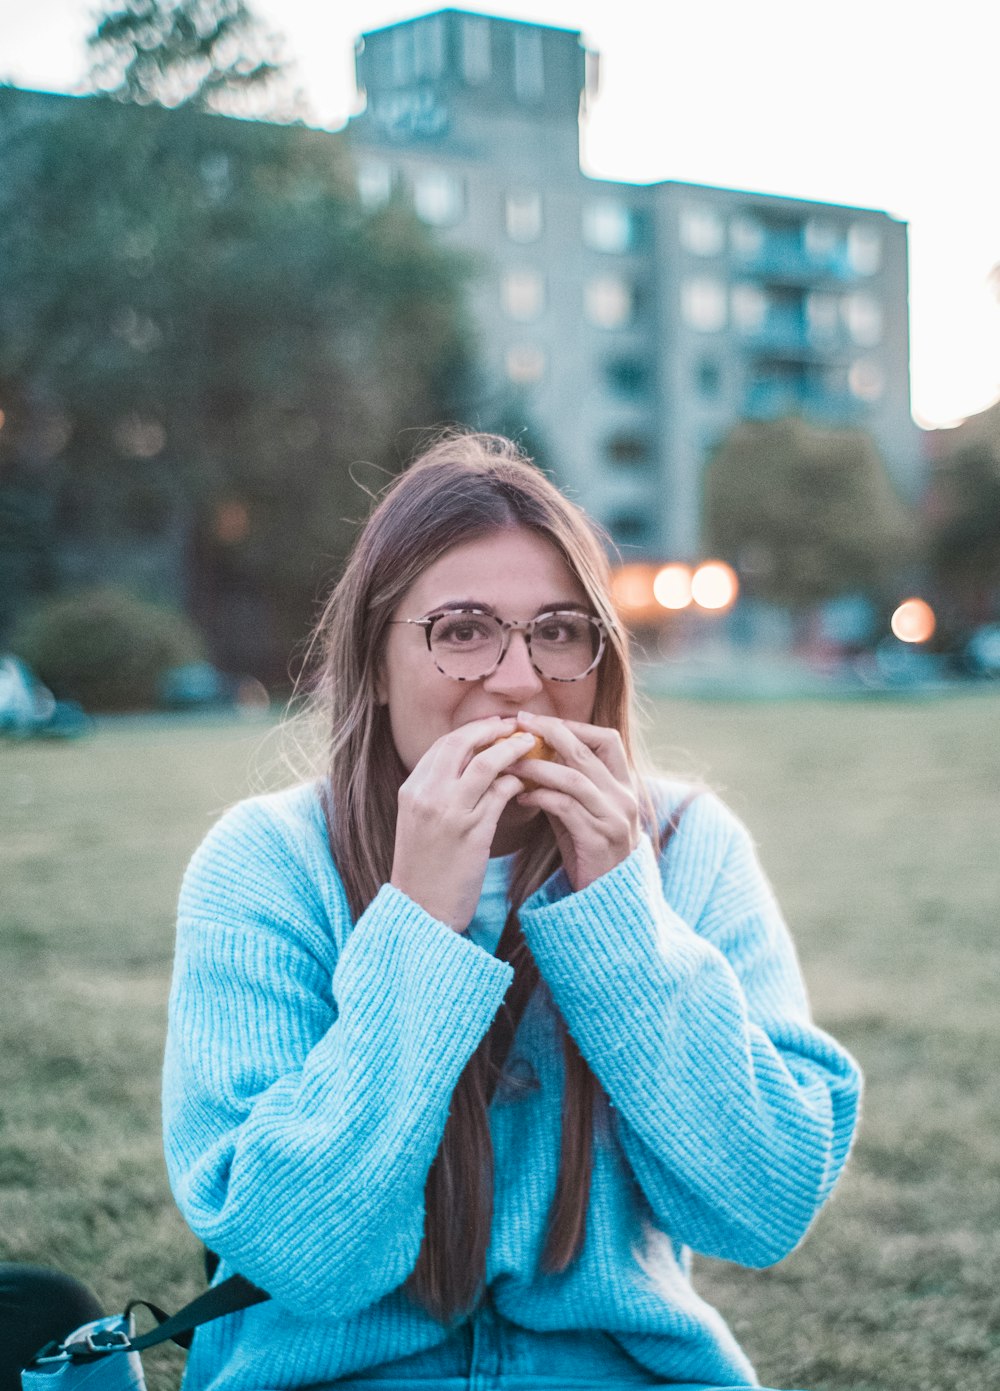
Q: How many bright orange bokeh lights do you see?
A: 4